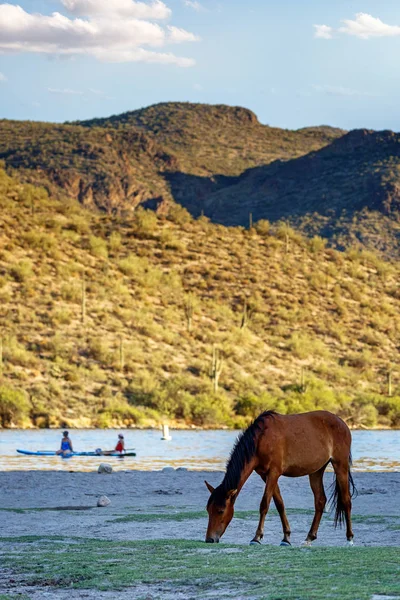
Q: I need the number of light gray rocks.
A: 4